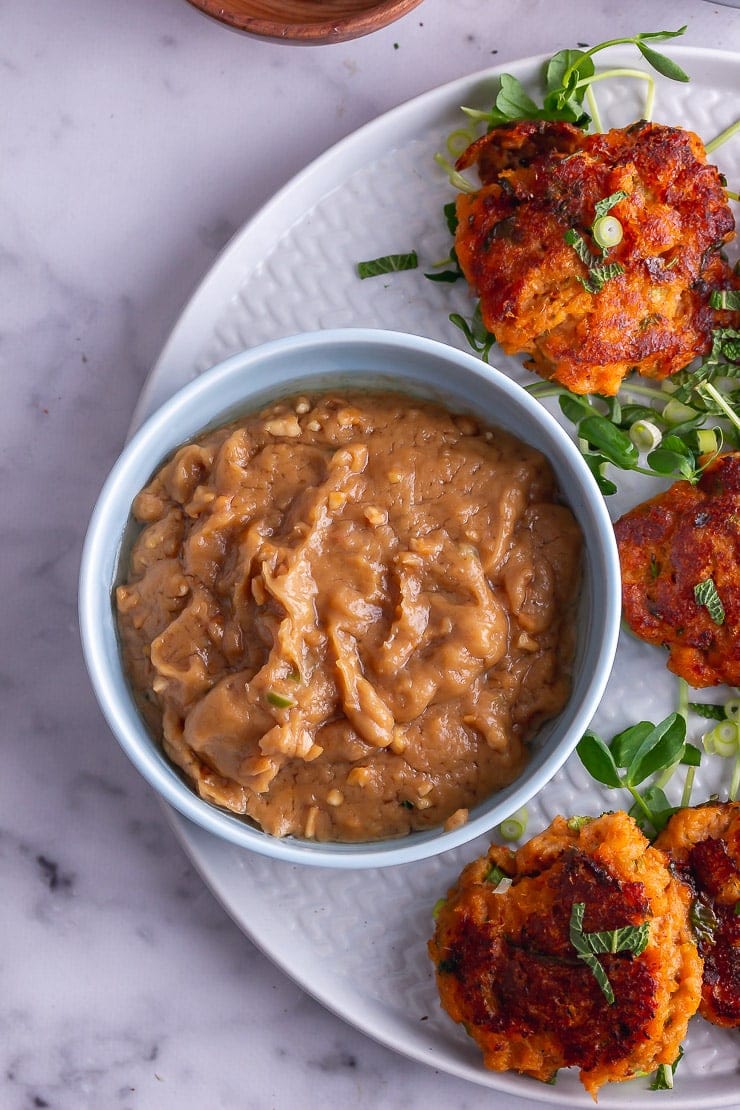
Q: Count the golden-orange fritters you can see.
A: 4